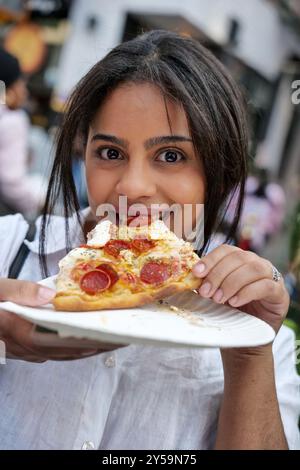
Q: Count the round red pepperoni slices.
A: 5